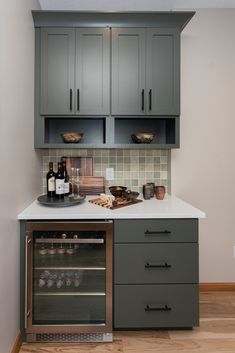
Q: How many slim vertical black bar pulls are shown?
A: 4